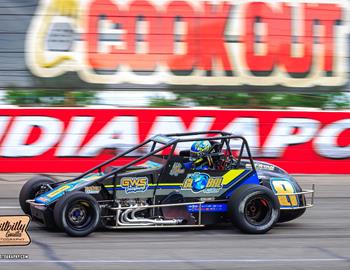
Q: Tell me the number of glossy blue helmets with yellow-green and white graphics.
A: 1